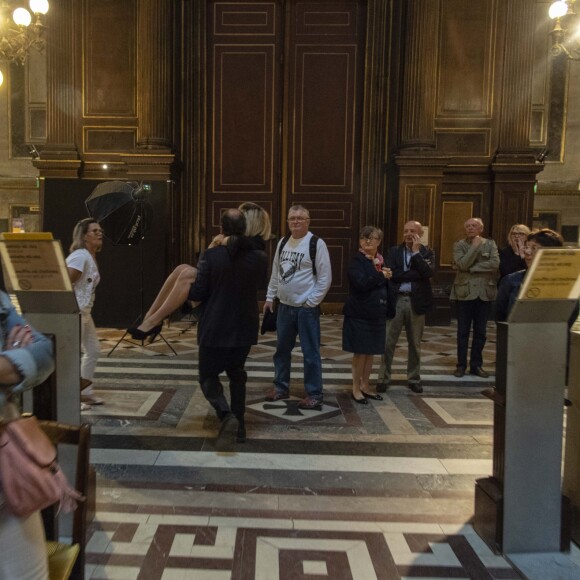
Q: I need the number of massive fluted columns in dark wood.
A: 4